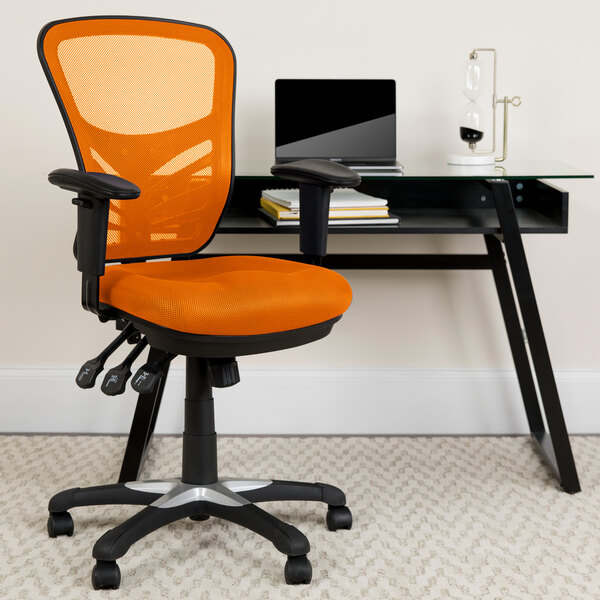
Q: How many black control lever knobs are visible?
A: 3